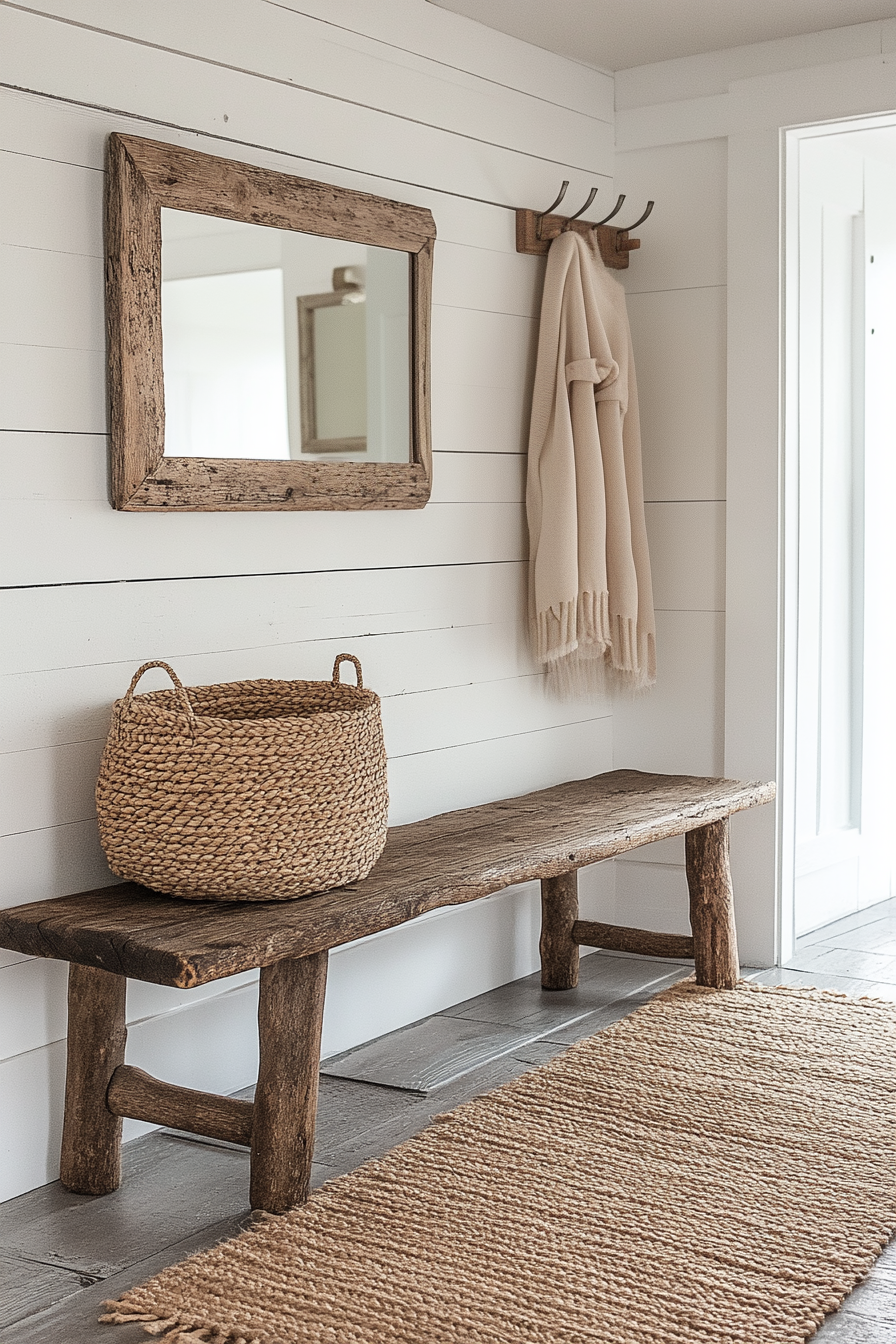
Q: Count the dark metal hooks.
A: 4